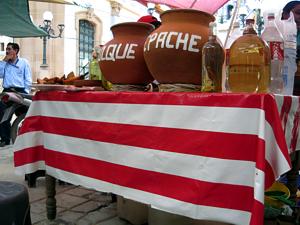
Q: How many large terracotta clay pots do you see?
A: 2